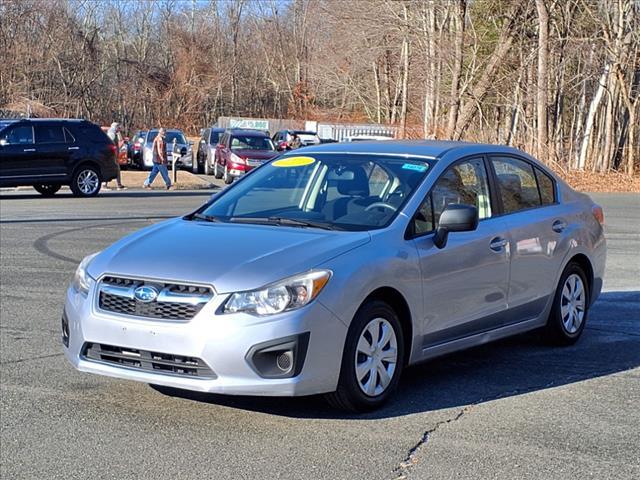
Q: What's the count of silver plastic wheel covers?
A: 2